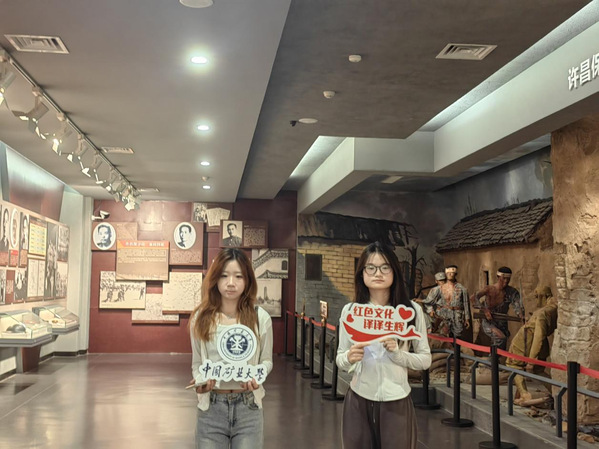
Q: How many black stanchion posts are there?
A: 10